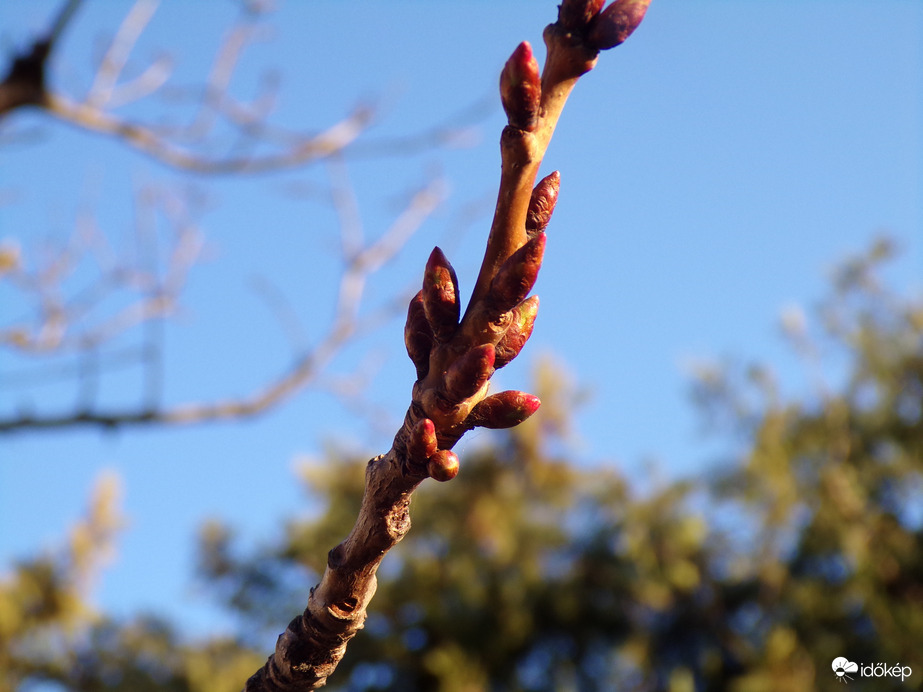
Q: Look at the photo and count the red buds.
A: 12